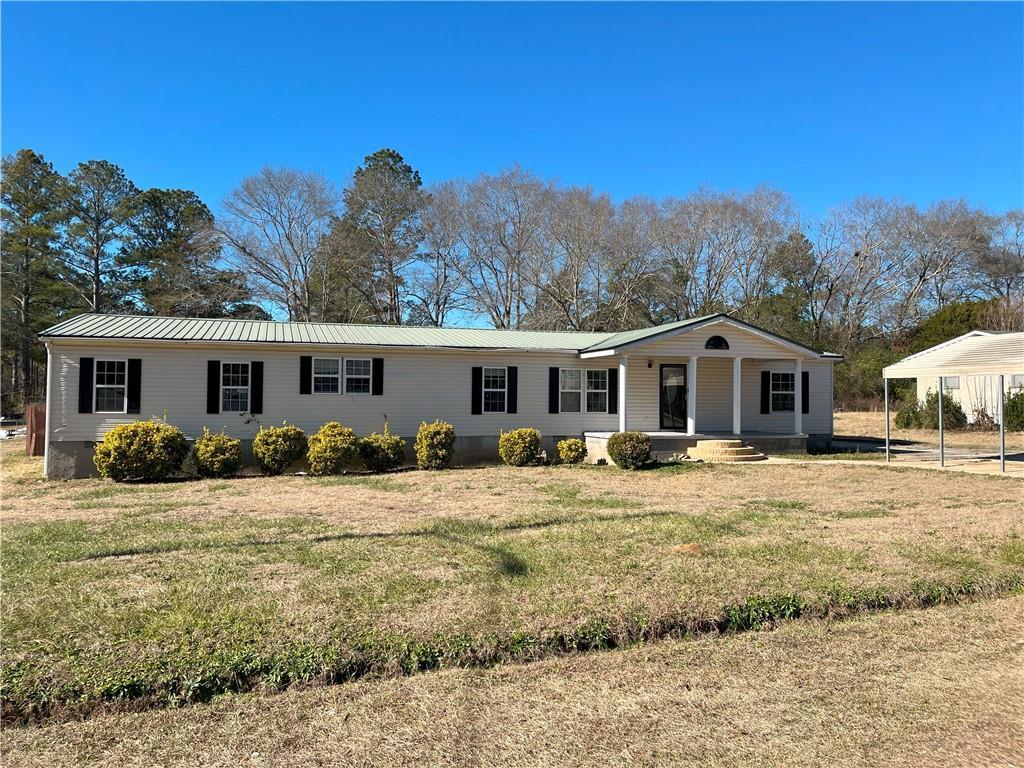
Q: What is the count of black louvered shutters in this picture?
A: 12